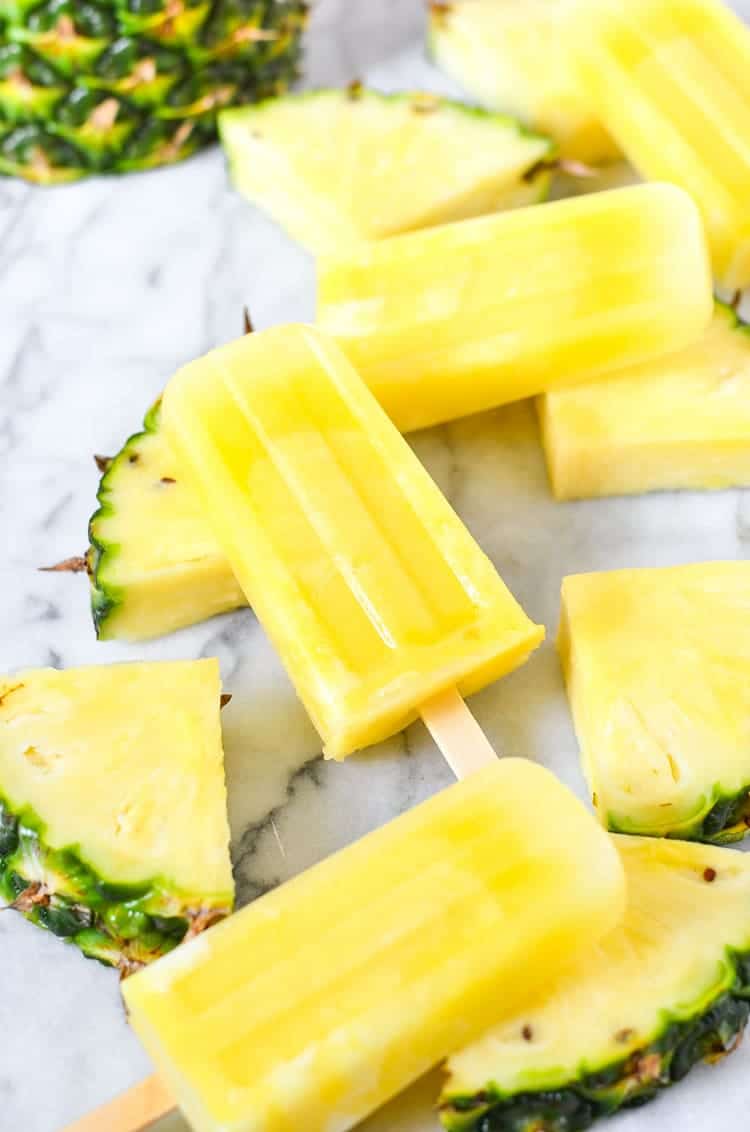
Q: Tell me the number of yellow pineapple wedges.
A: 7